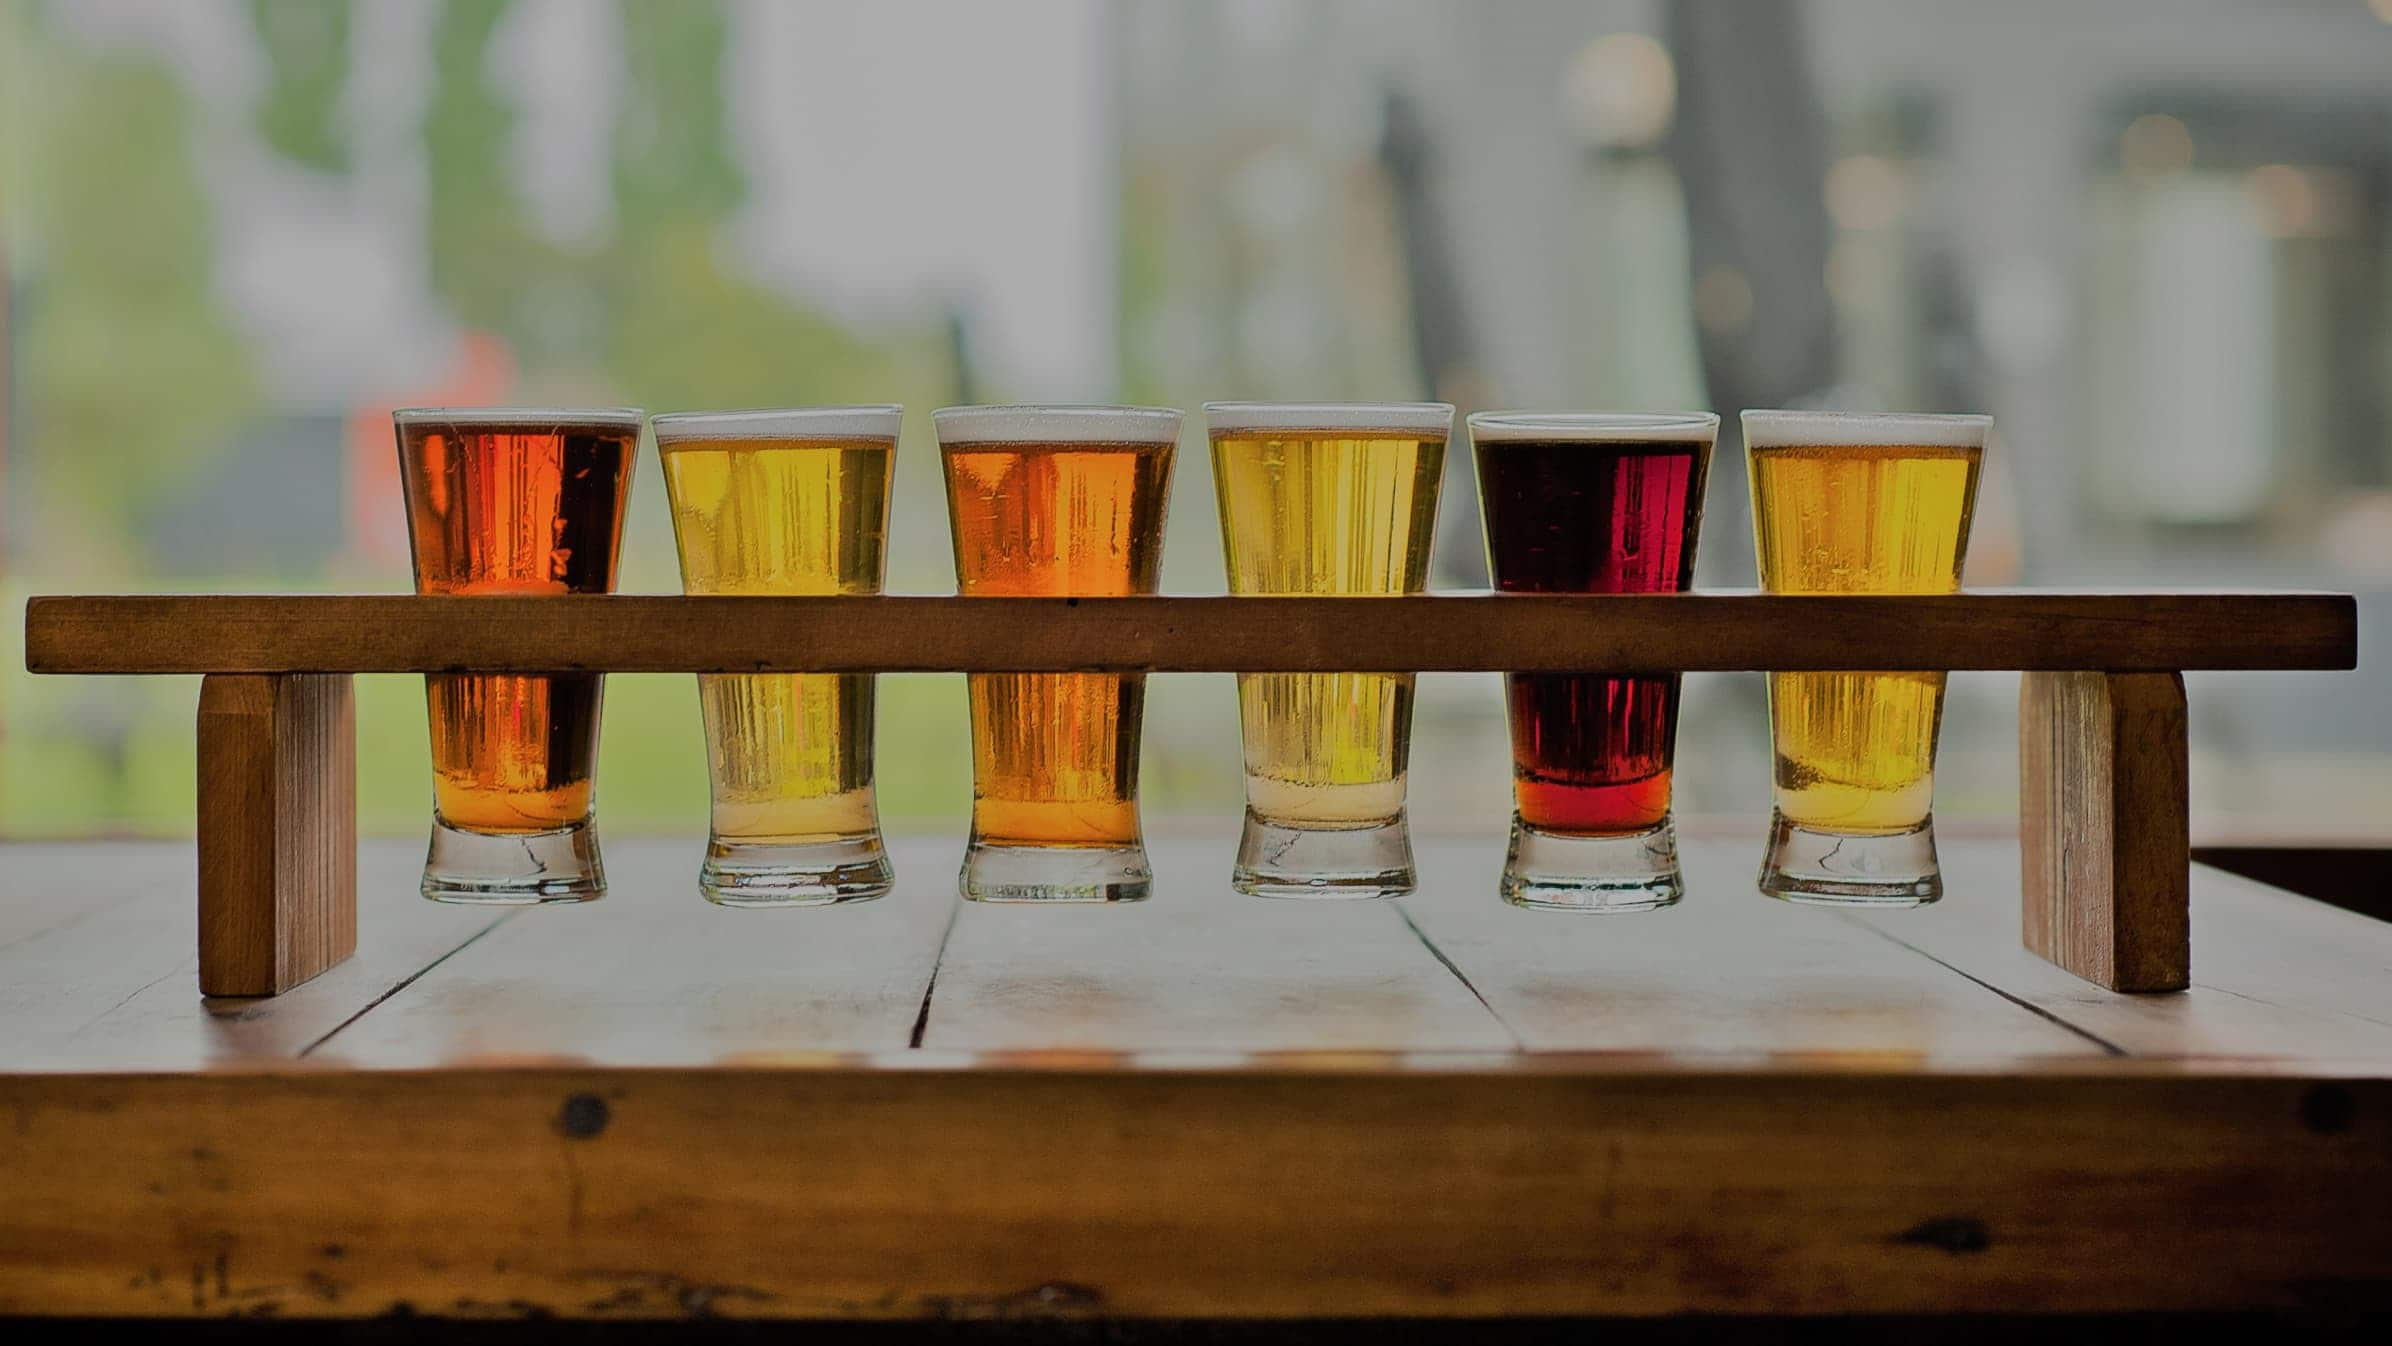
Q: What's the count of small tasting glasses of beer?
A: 6